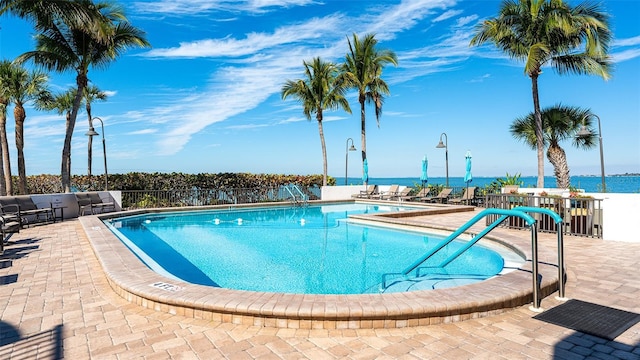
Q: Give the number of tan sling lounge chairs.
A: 6